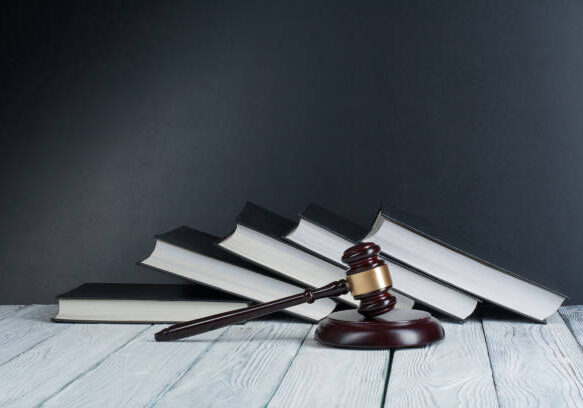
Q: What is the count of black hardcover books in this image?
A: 5